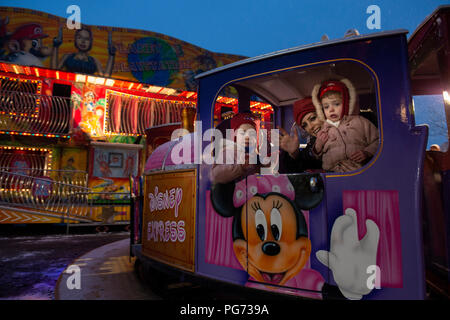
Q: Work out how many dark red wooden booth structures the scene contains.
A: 1